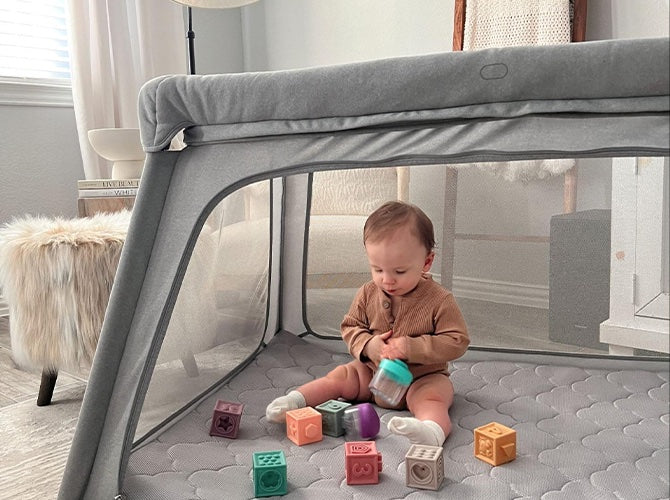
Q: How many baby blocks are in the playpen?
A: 7